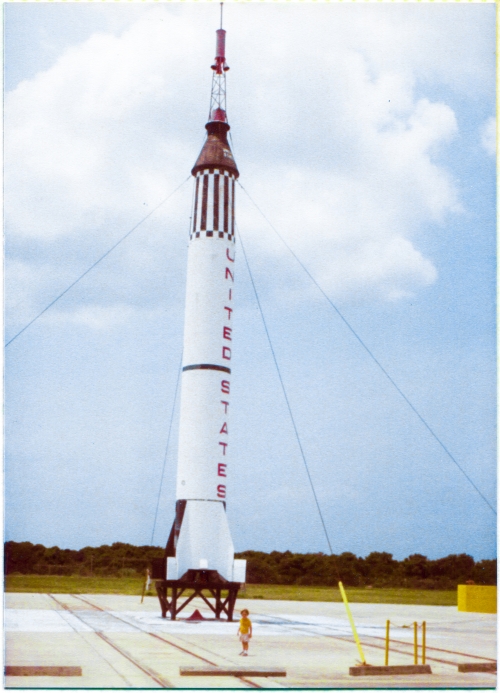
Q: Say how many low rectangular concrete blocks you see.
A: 4